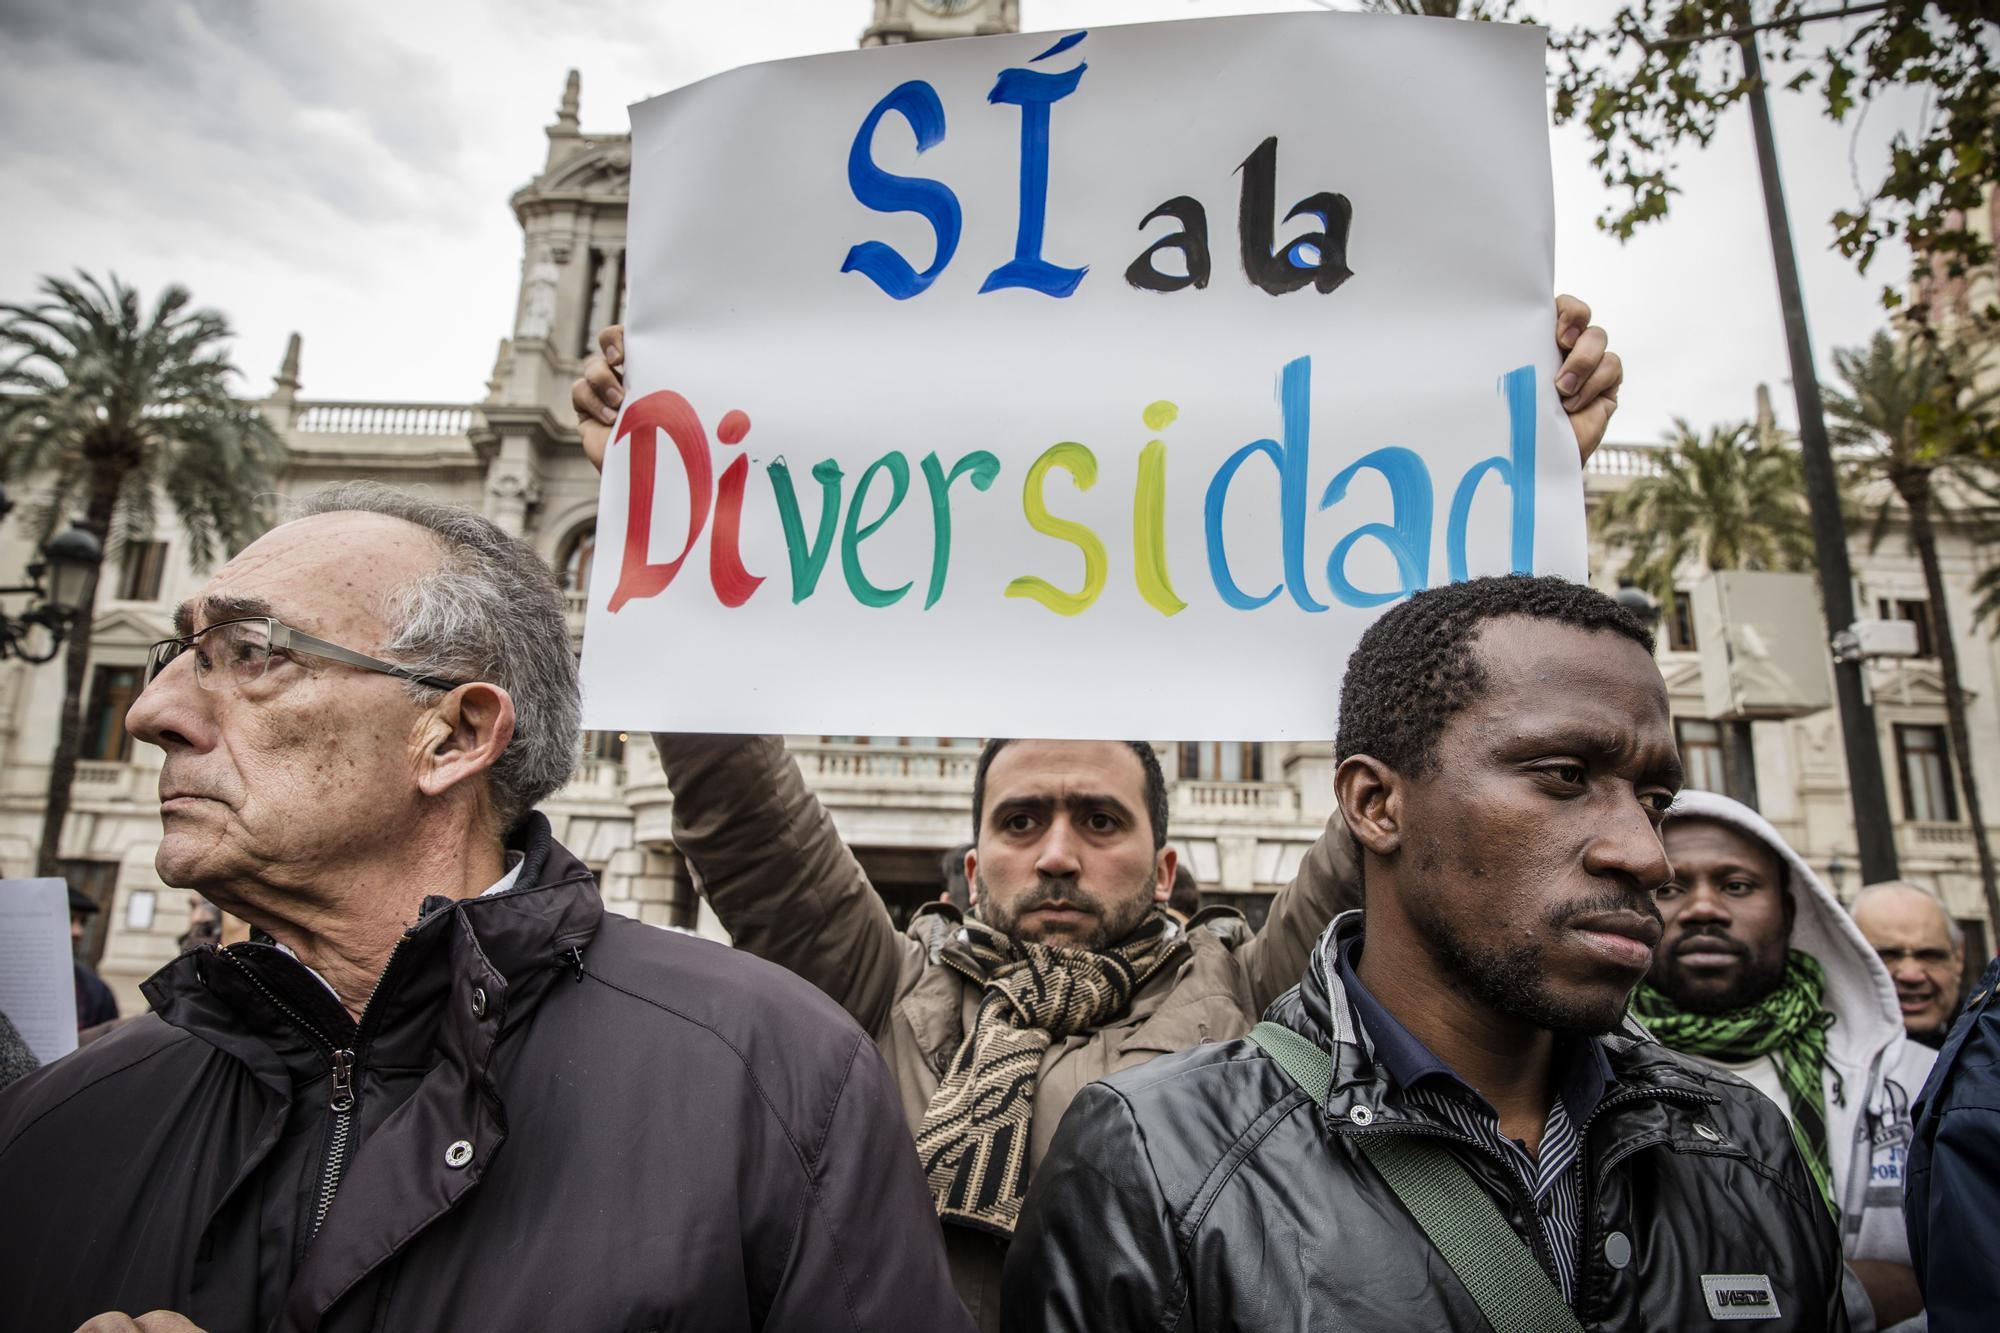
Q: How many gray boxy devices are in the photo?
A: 2